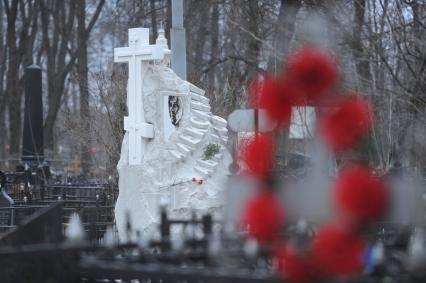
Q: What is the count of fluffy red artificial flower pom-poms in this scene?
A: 8